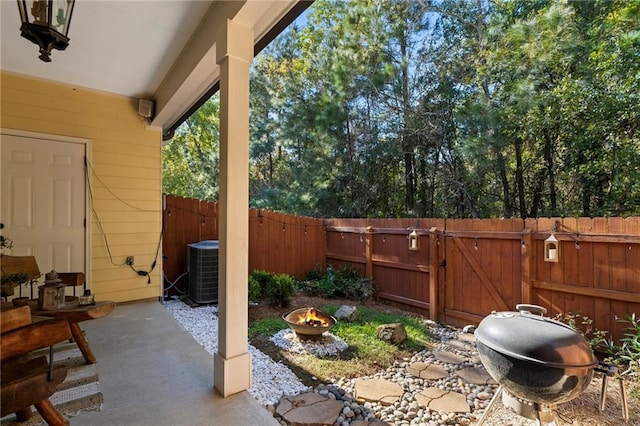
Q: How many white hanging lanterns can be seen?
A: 2